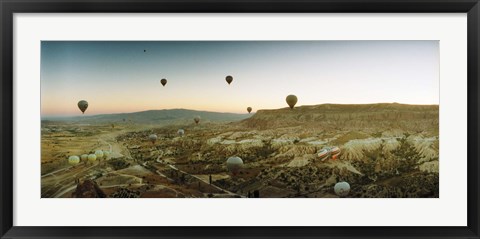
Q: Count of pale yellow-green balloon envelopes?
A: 5